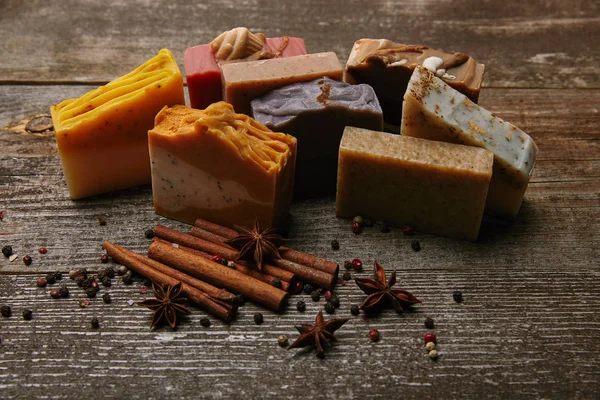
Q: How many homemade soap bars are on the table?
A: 8